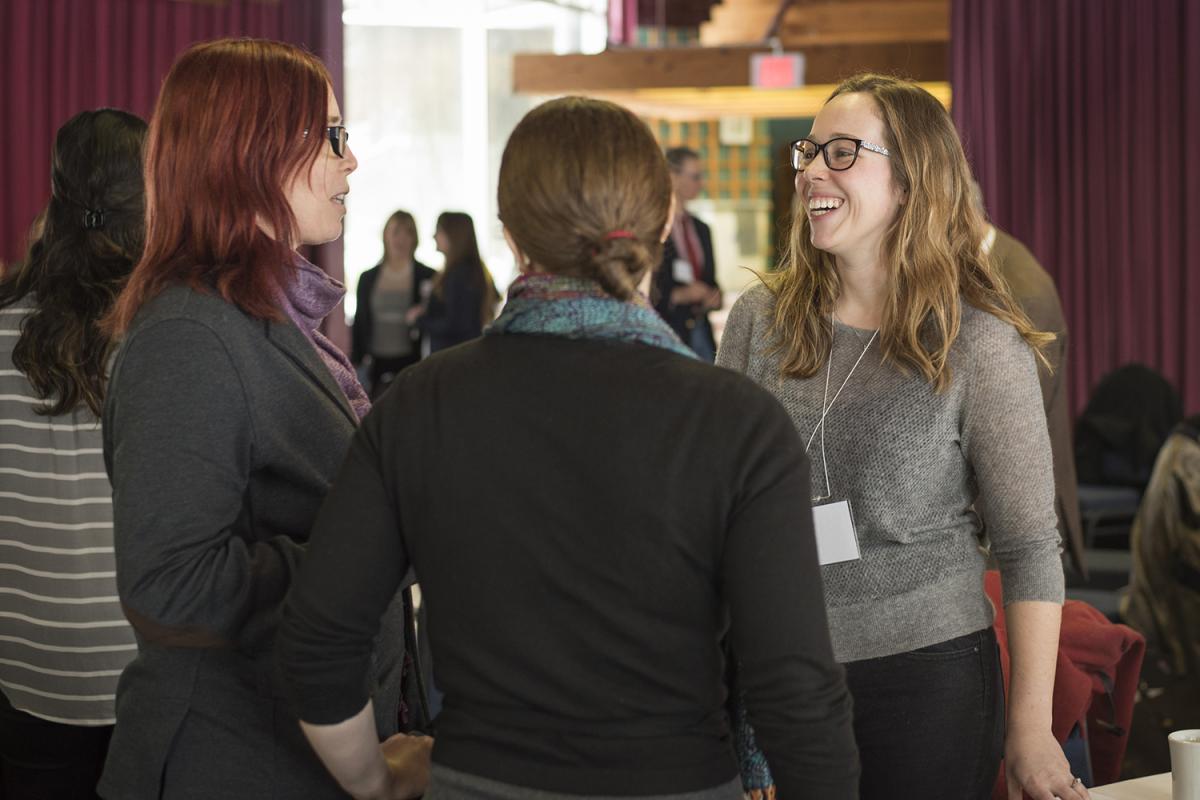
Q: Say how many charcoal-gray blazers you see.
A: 1